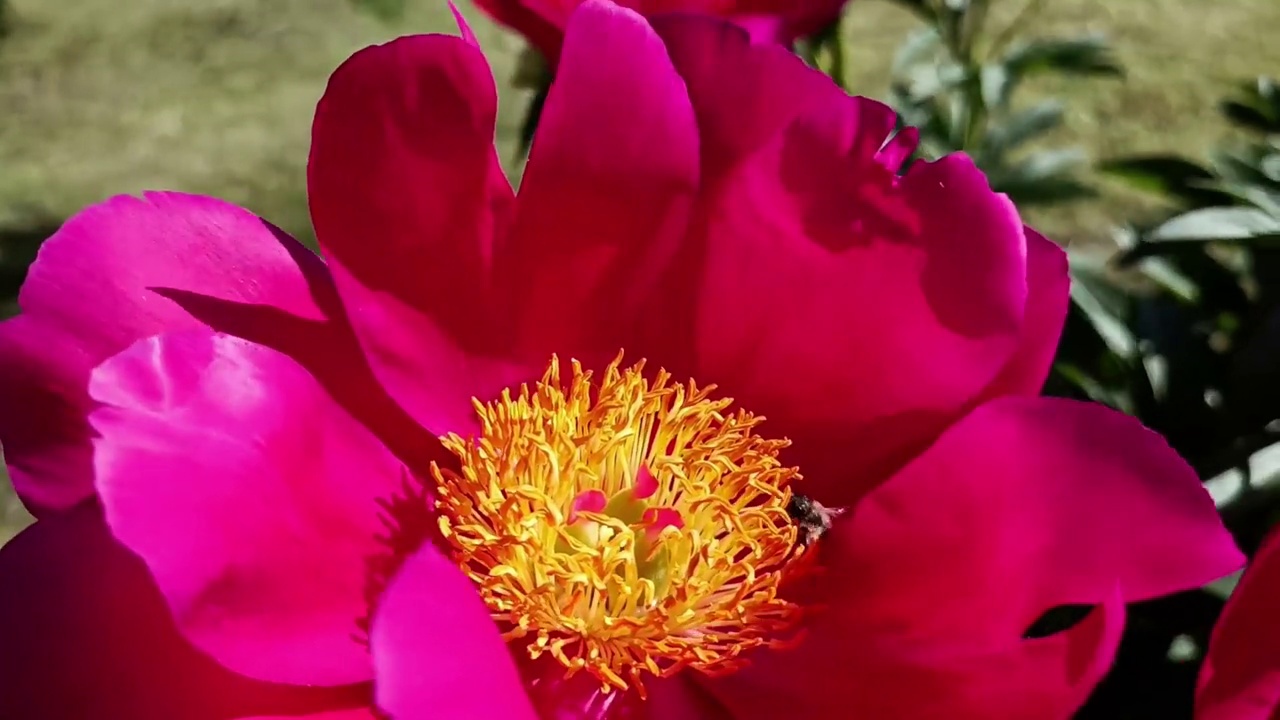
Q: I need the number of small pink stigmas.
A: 3